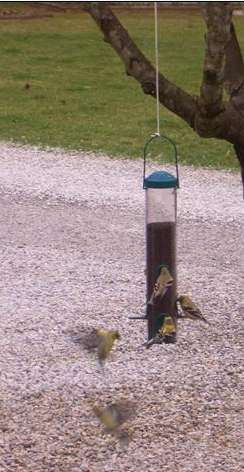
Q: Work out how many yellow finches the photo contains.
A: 5